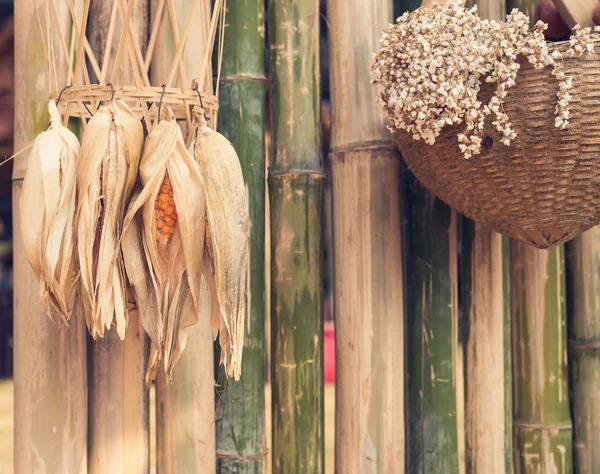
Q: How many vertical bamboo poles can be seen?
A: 10